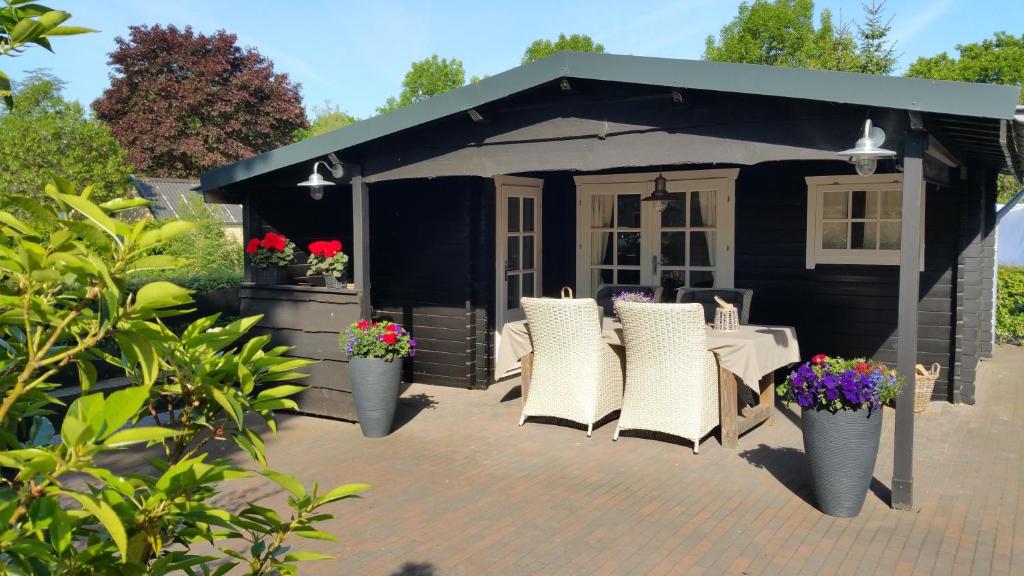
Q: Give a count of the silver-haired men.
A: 0